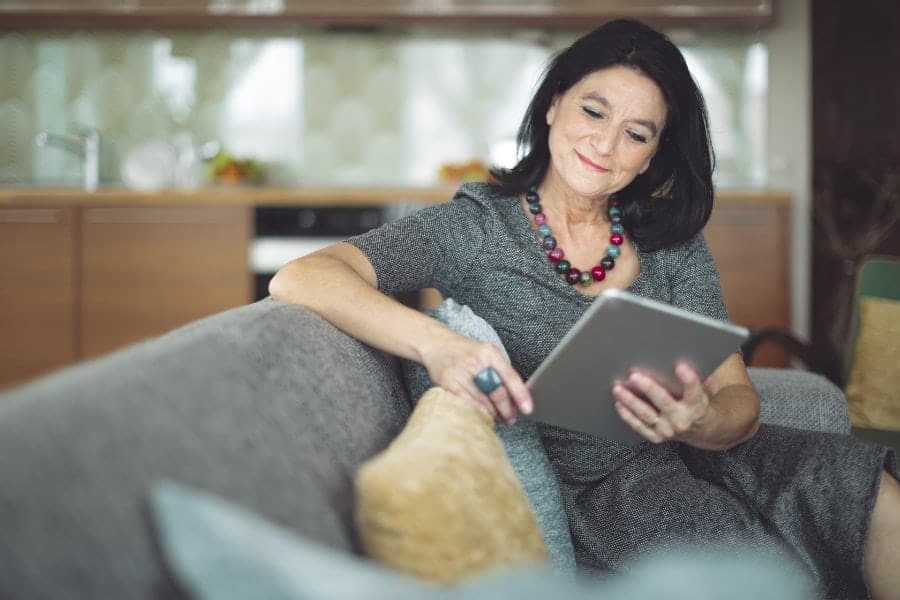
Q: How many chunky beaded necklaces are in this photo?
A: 1